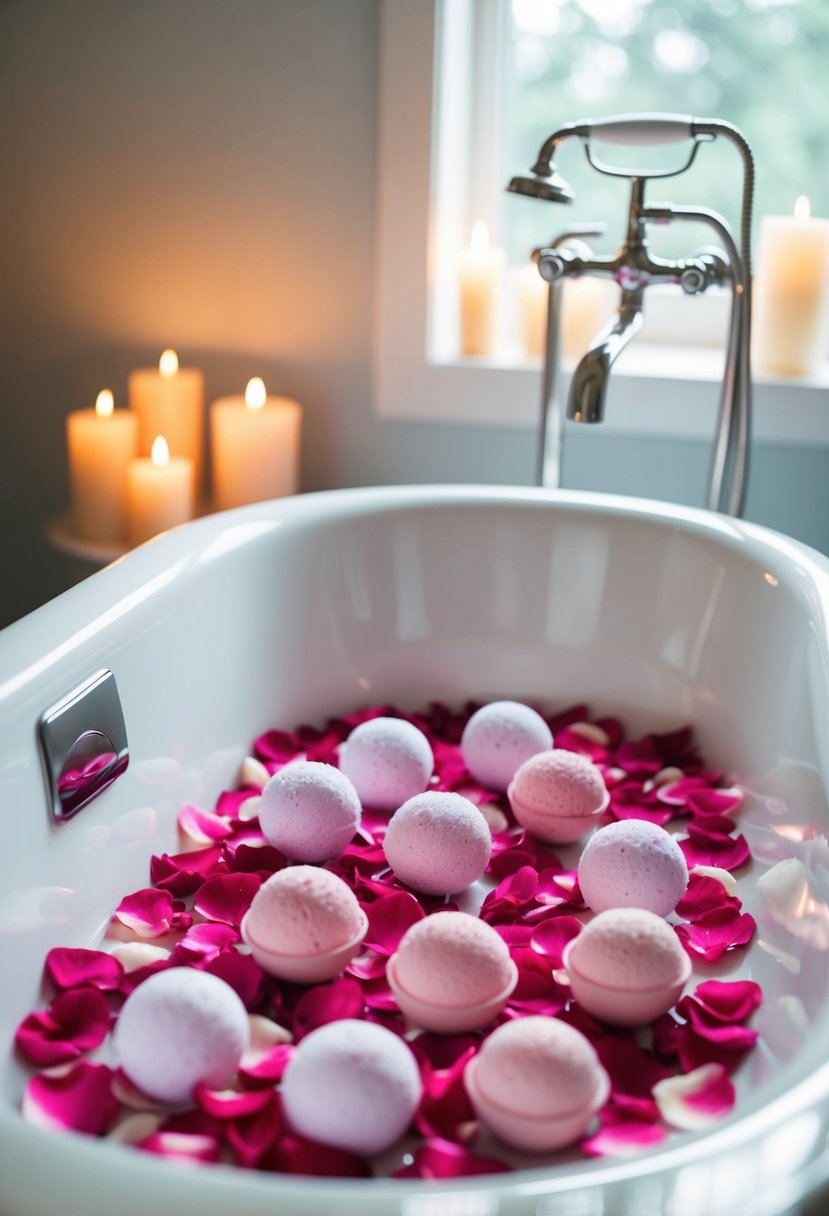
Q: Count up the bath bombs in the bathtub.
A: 12